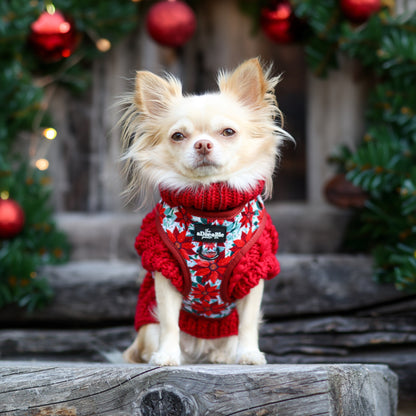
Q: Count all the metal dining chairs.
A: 0